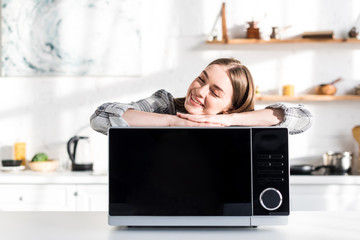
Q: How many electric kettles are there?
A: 1